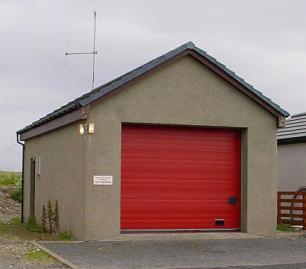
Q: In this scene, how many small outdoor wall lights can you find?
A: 2